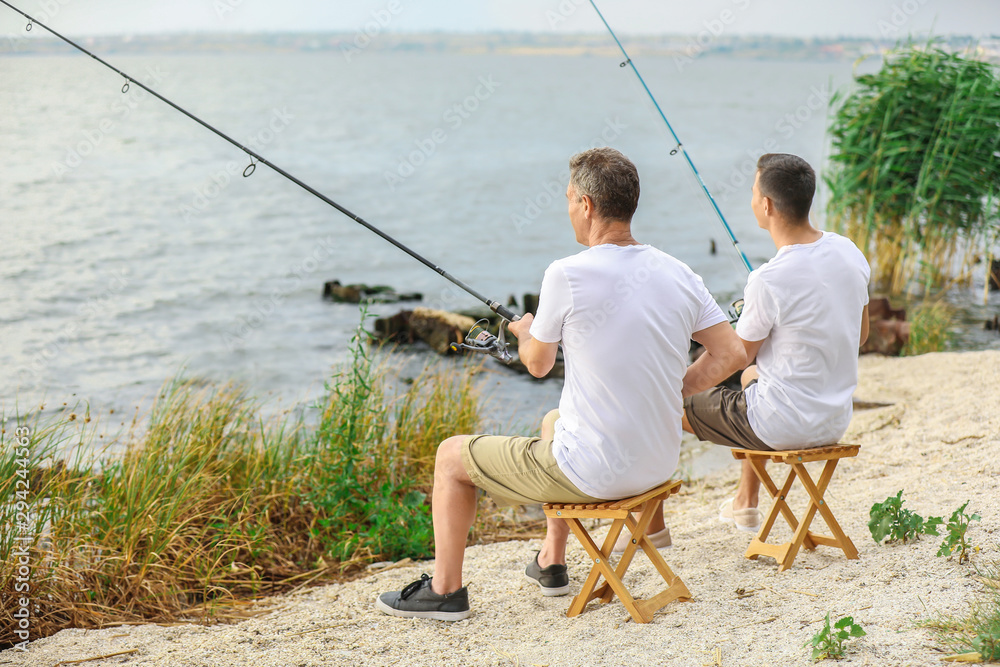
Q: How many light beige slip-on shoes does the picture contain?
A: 2